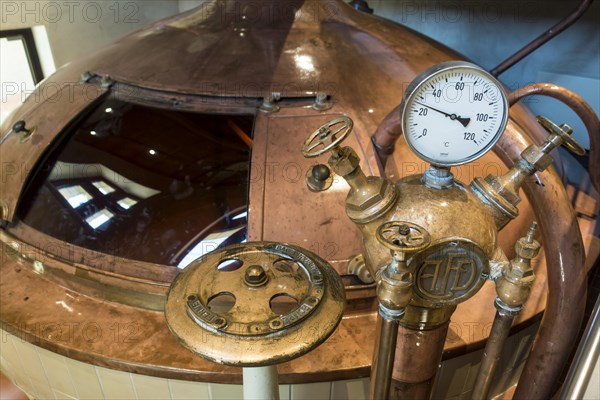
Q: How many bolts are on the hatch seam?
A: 4